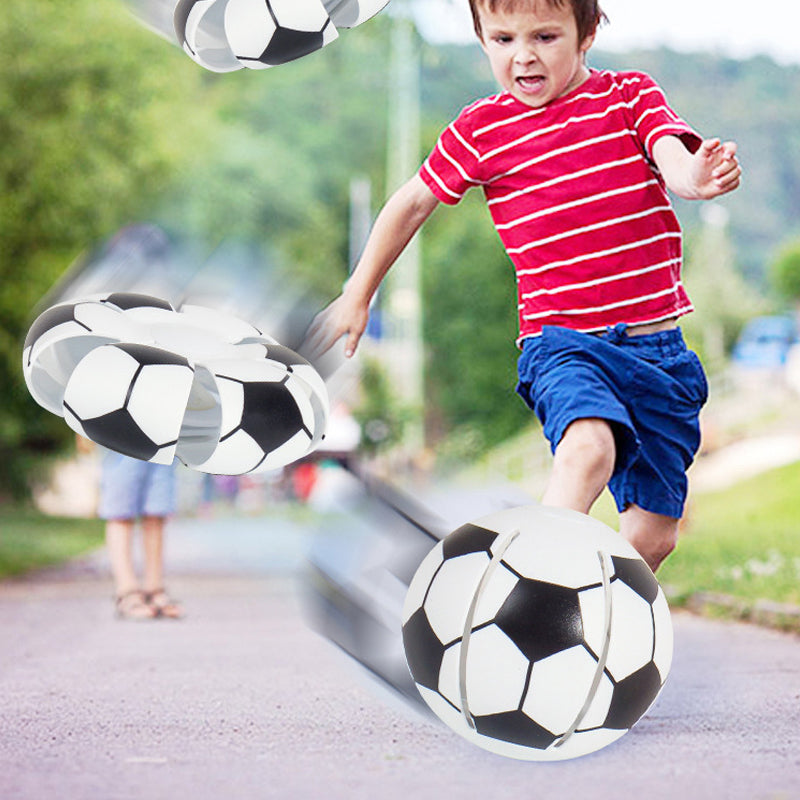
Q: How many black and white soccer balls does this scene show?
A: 3